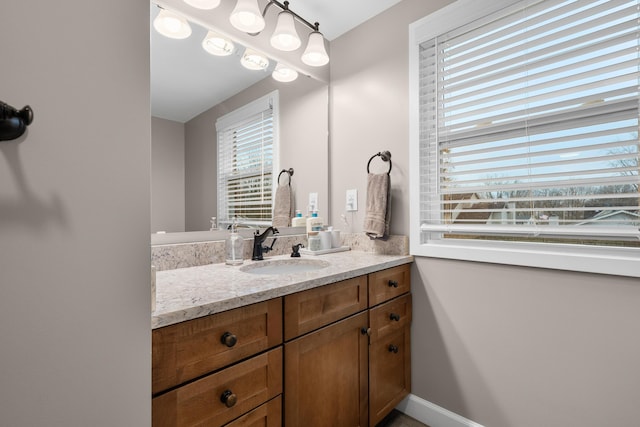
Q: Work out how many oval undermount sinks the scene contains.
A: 1